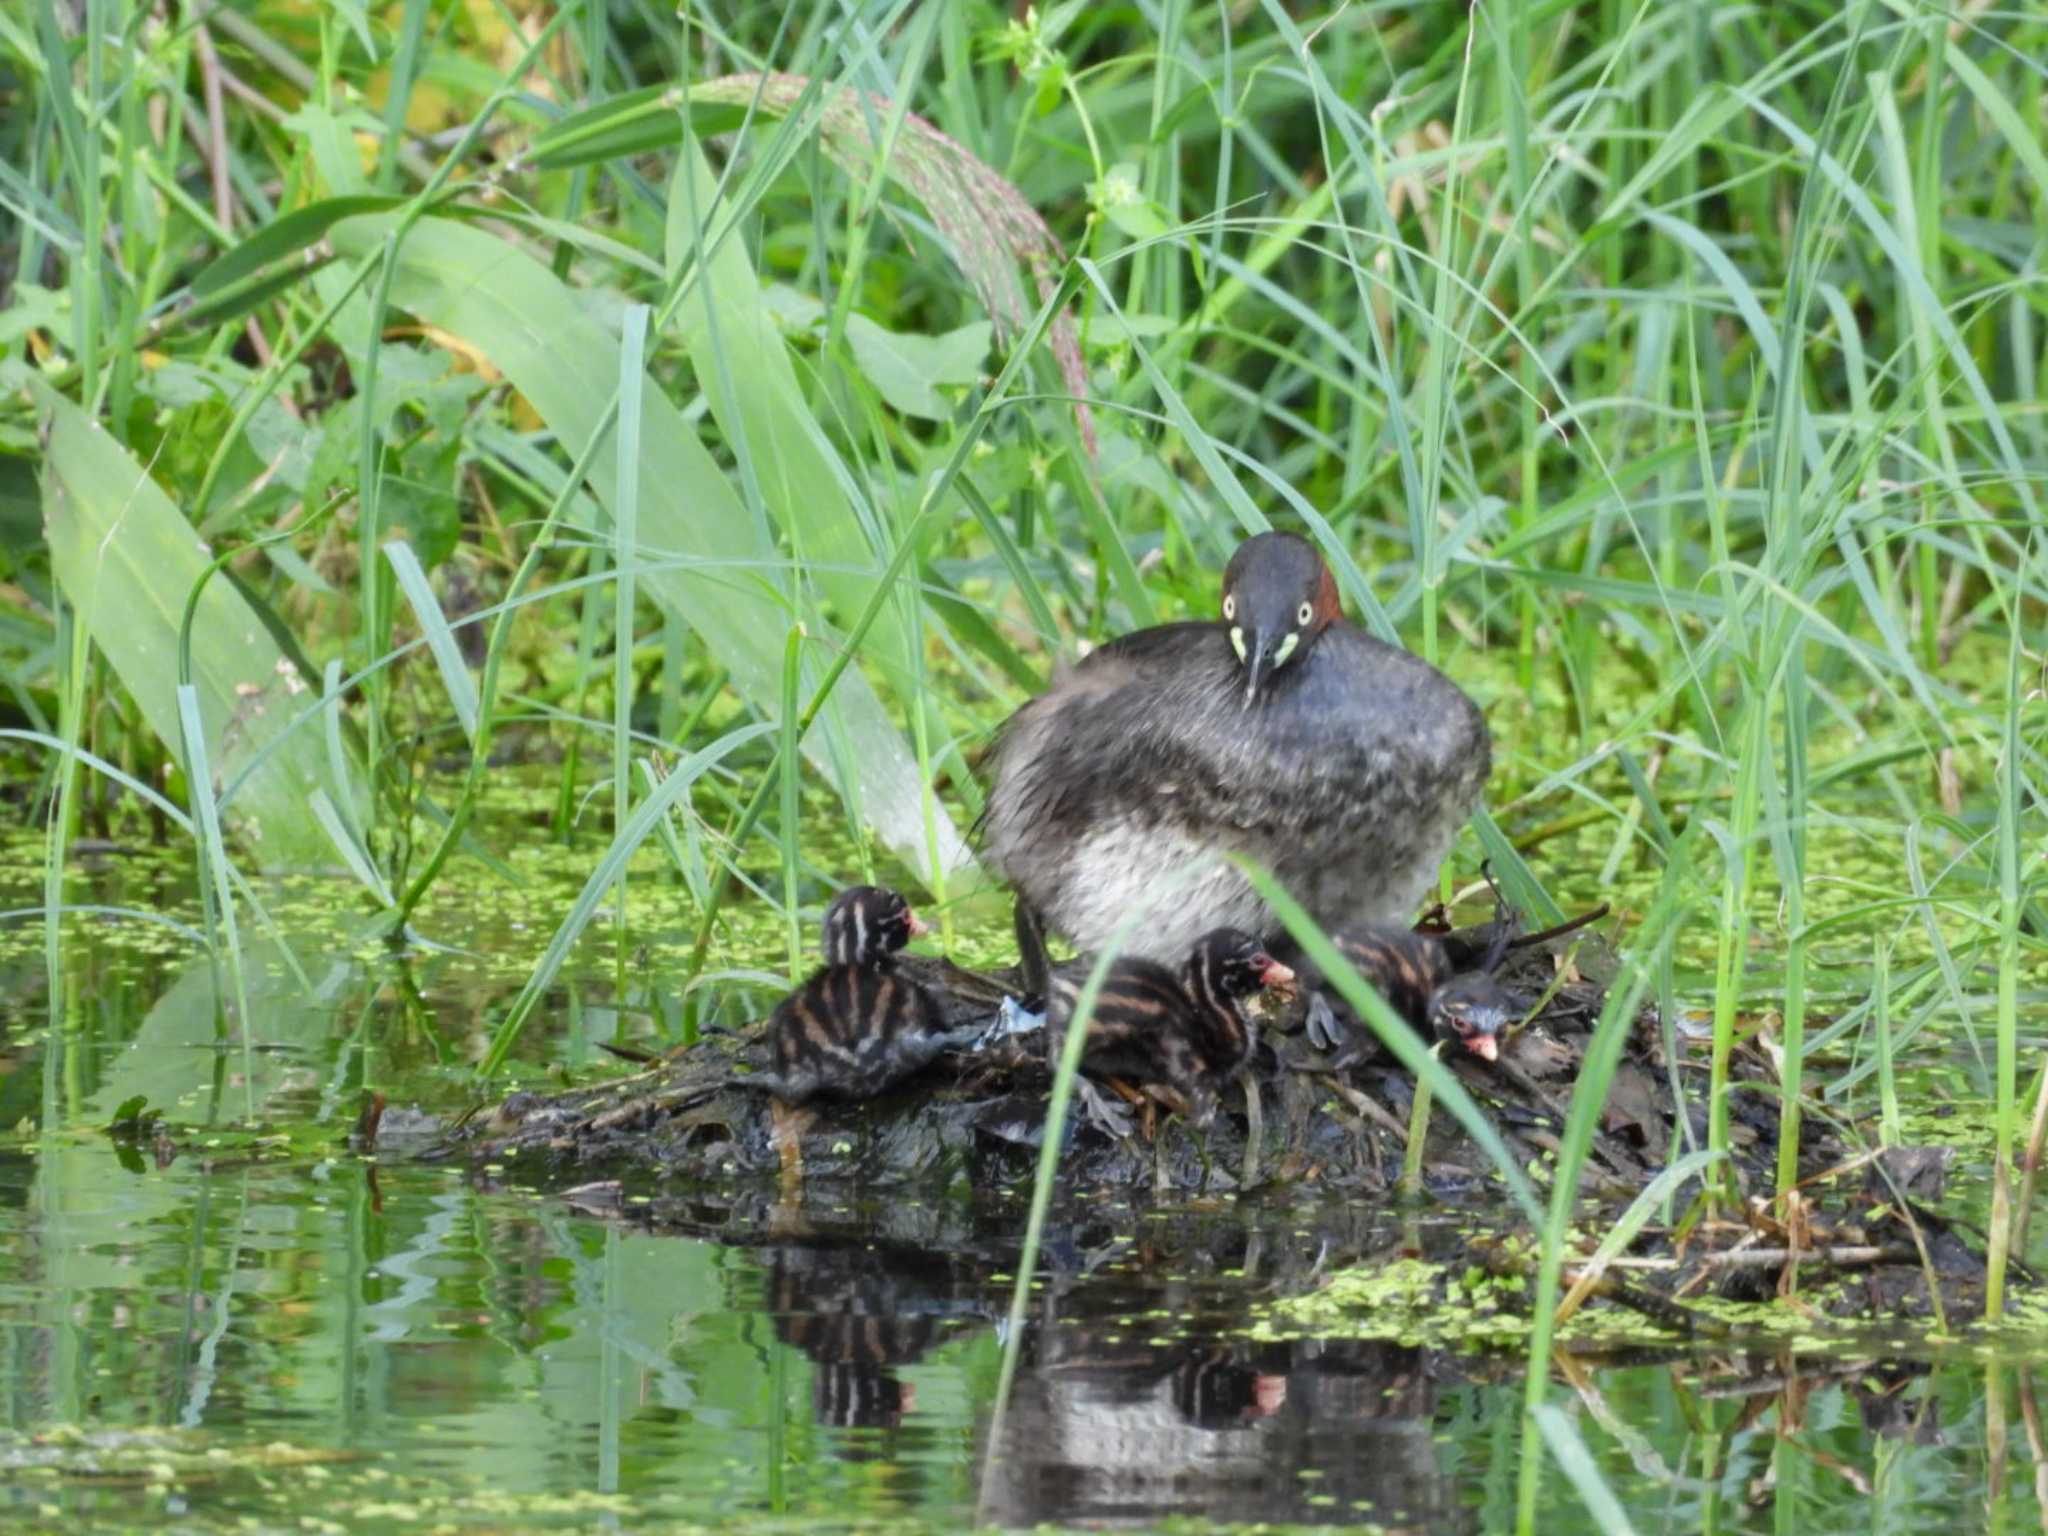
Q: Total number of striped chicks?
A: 3